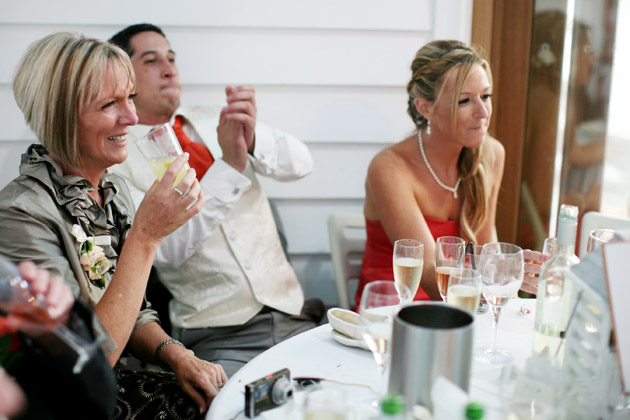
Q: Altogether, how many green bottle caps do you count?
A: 2